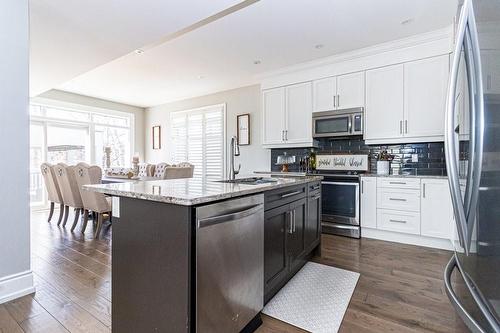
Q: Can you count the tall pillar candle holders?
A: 2